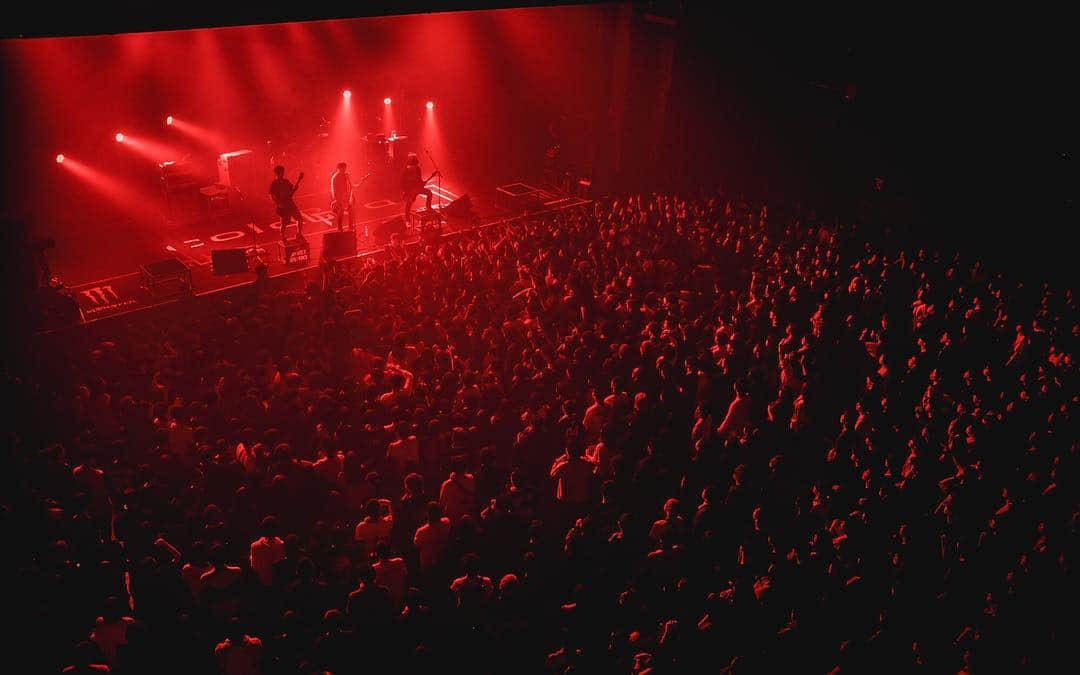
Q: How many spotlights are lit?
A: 6